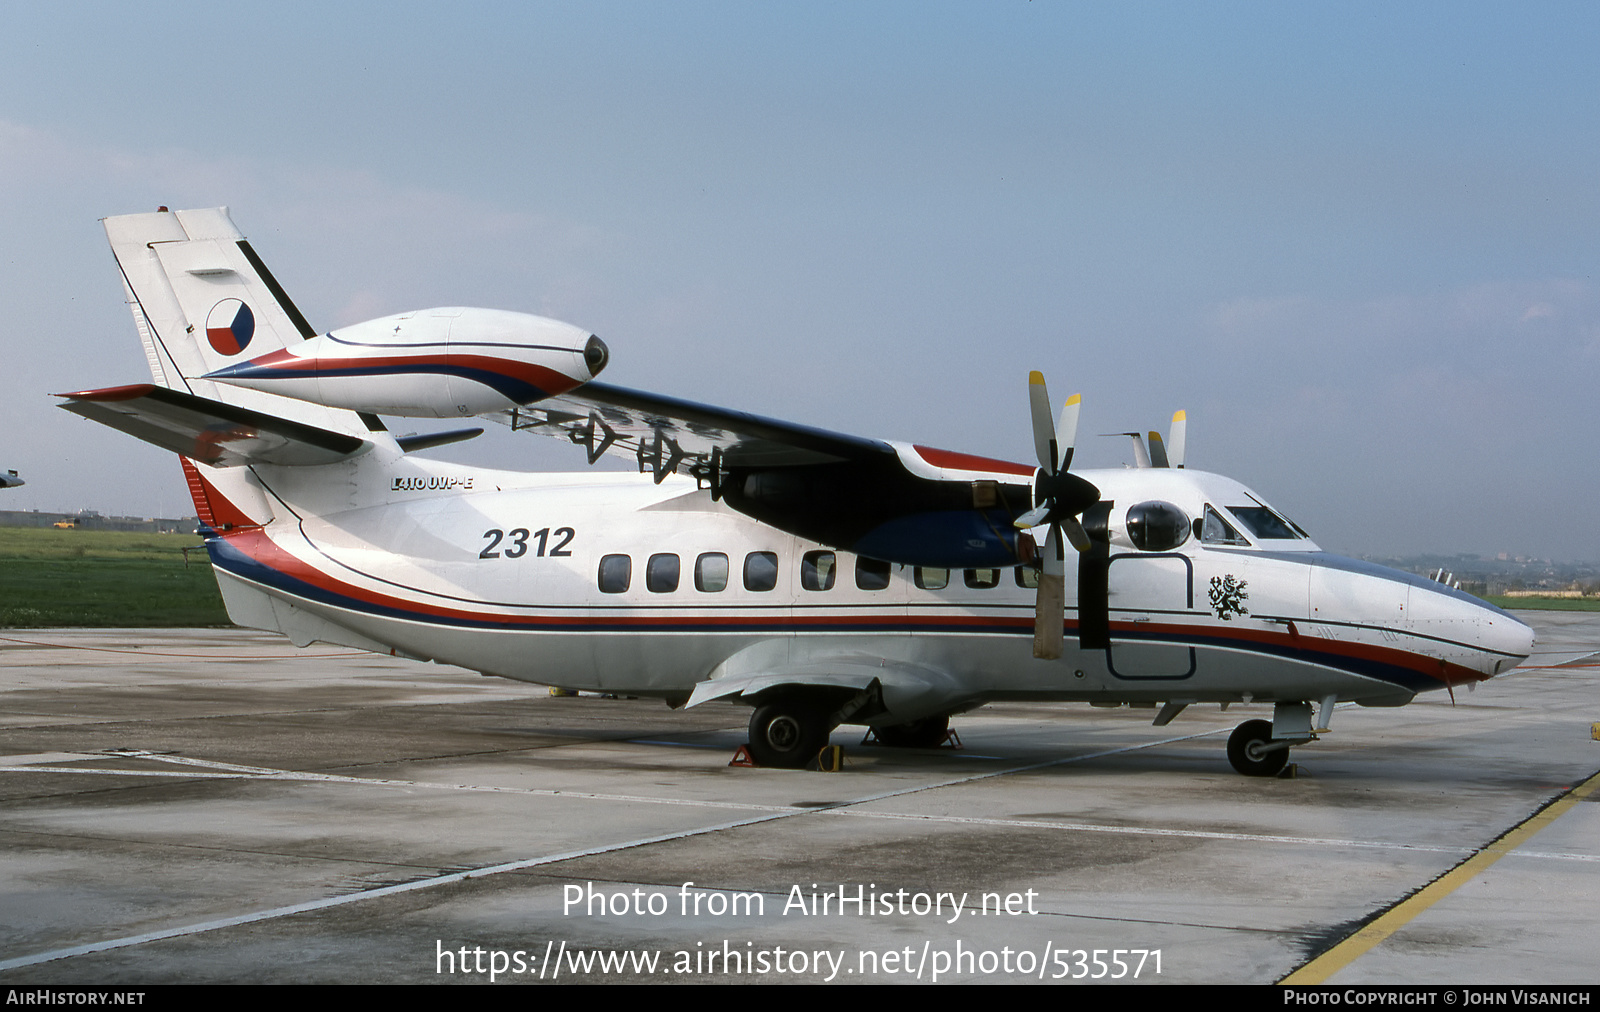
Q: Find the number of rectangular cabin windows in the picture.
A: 9